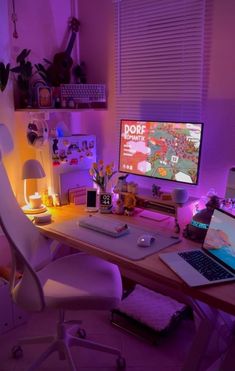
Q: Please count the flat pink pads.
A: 1